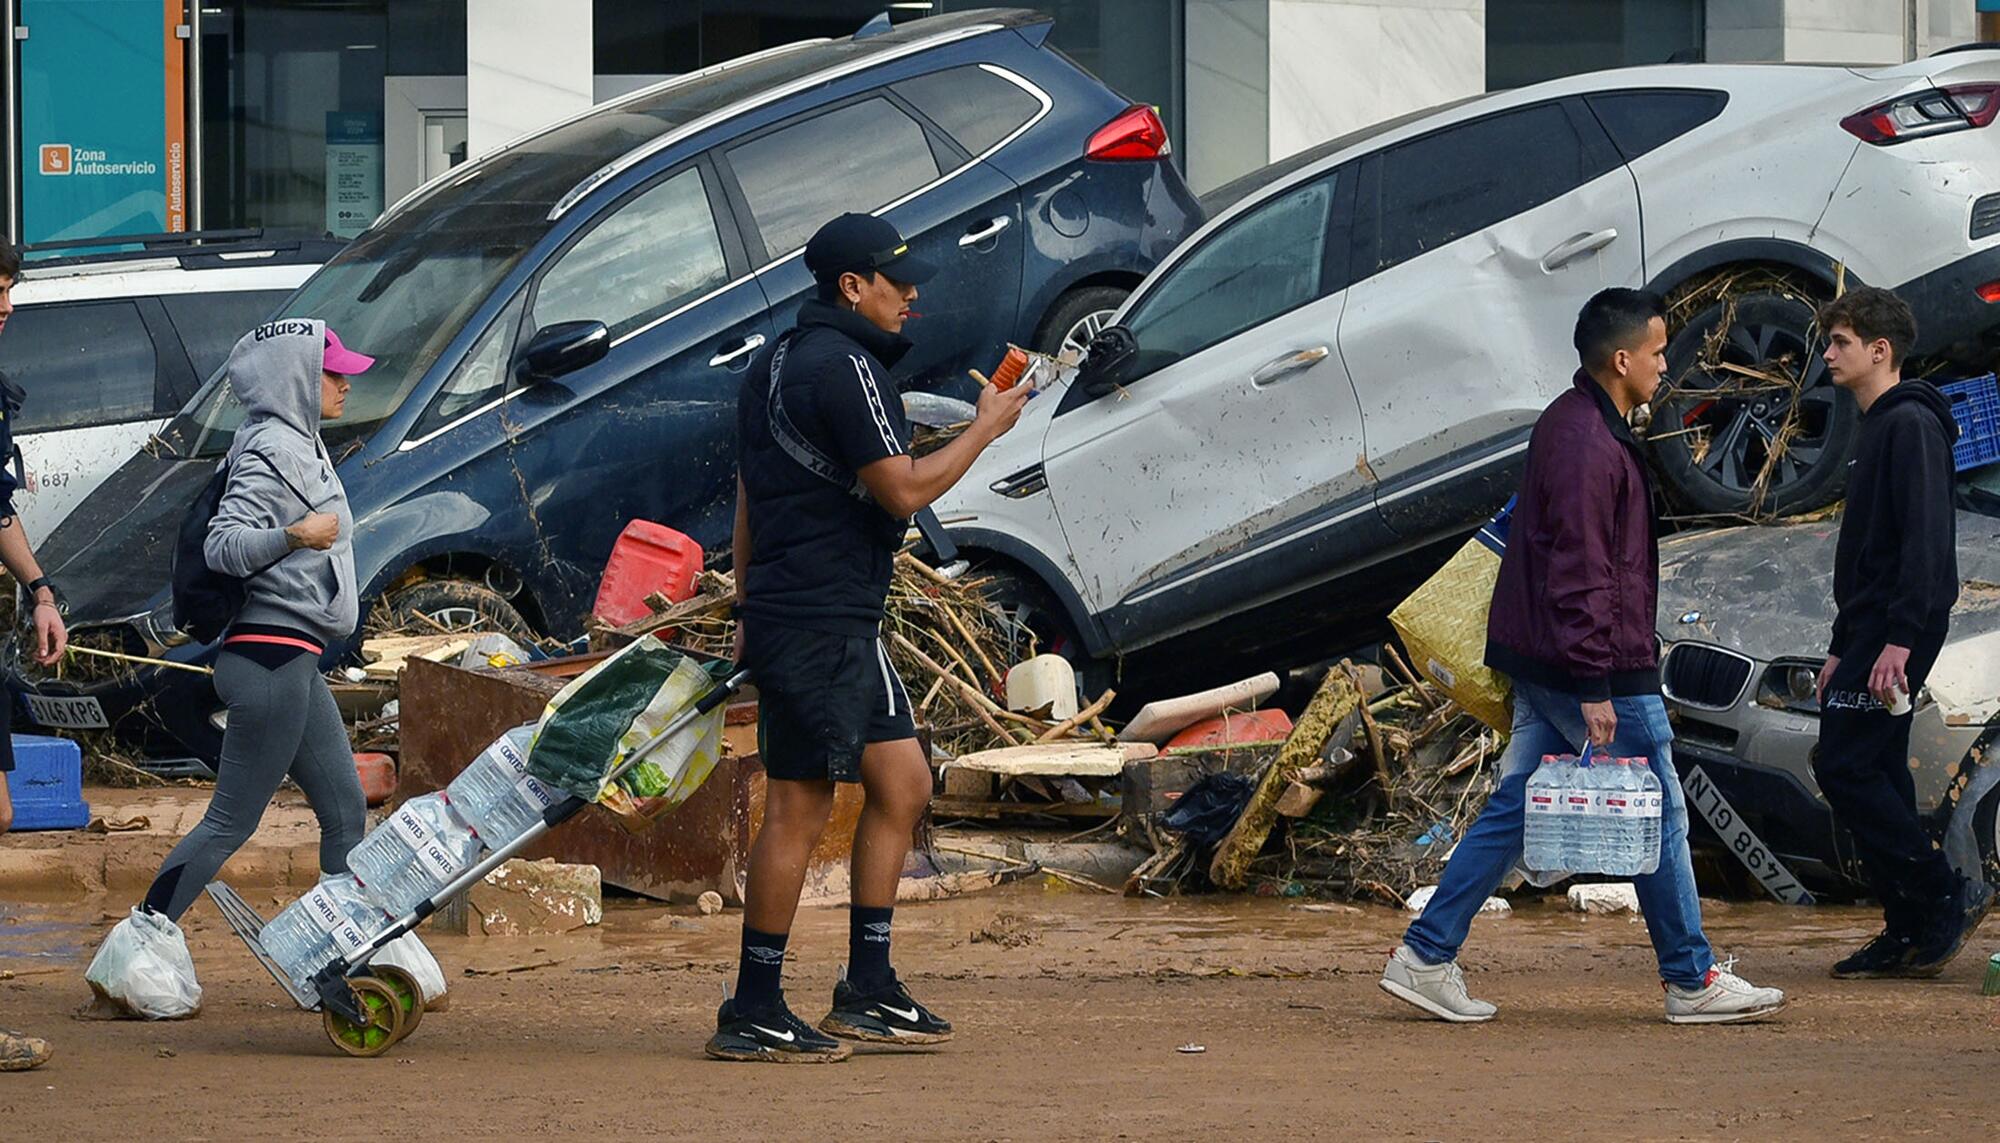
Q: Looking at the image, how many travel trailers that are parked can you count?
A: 0